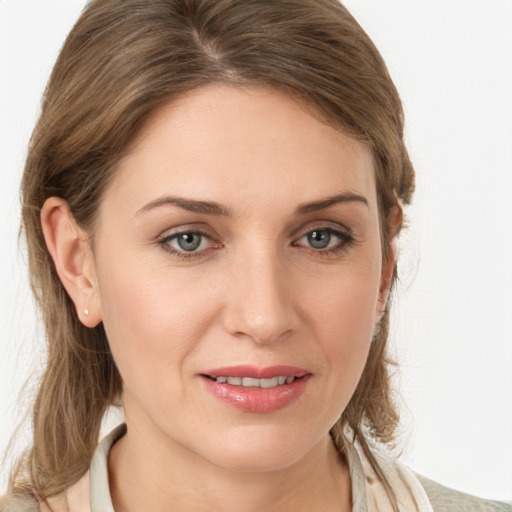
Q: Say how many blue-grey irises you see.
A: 2